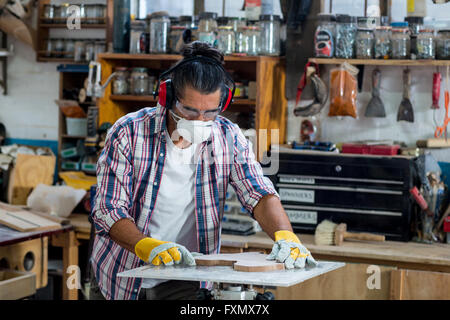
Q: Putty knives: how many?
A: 2